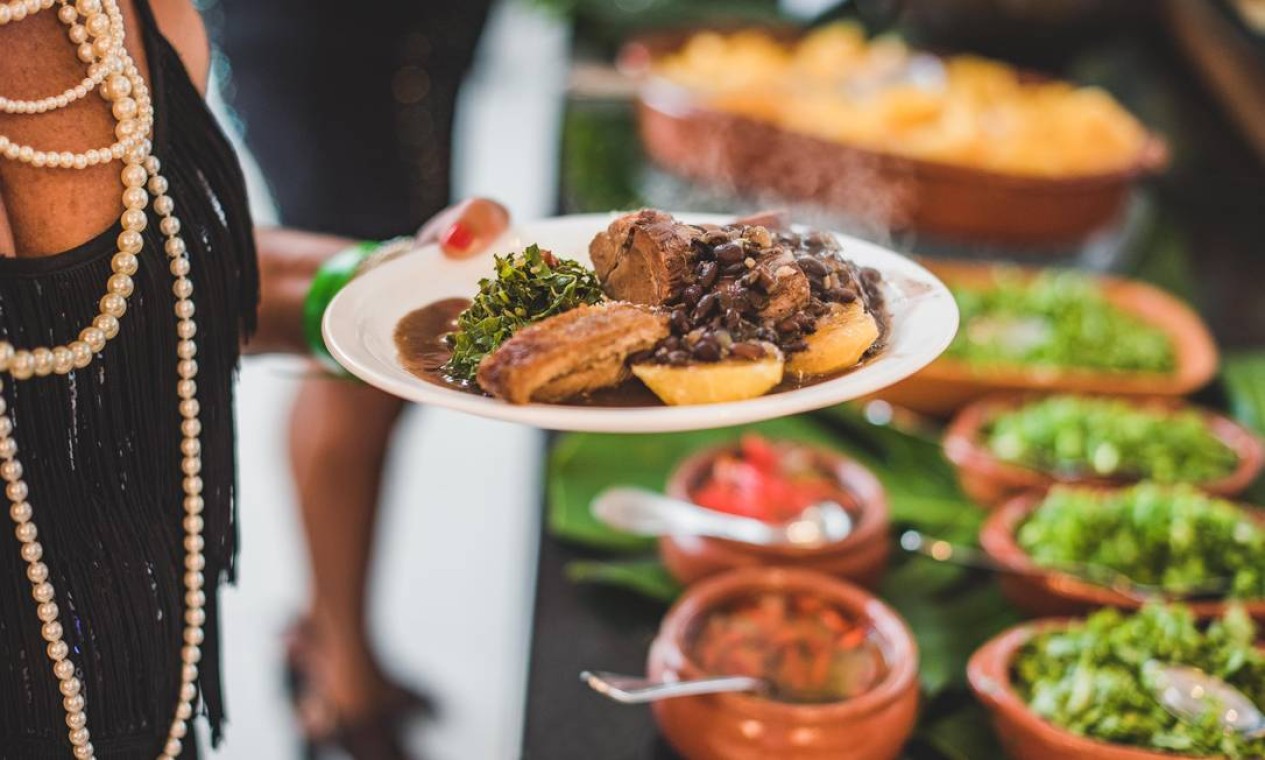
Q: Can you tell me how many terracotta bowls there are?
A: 7